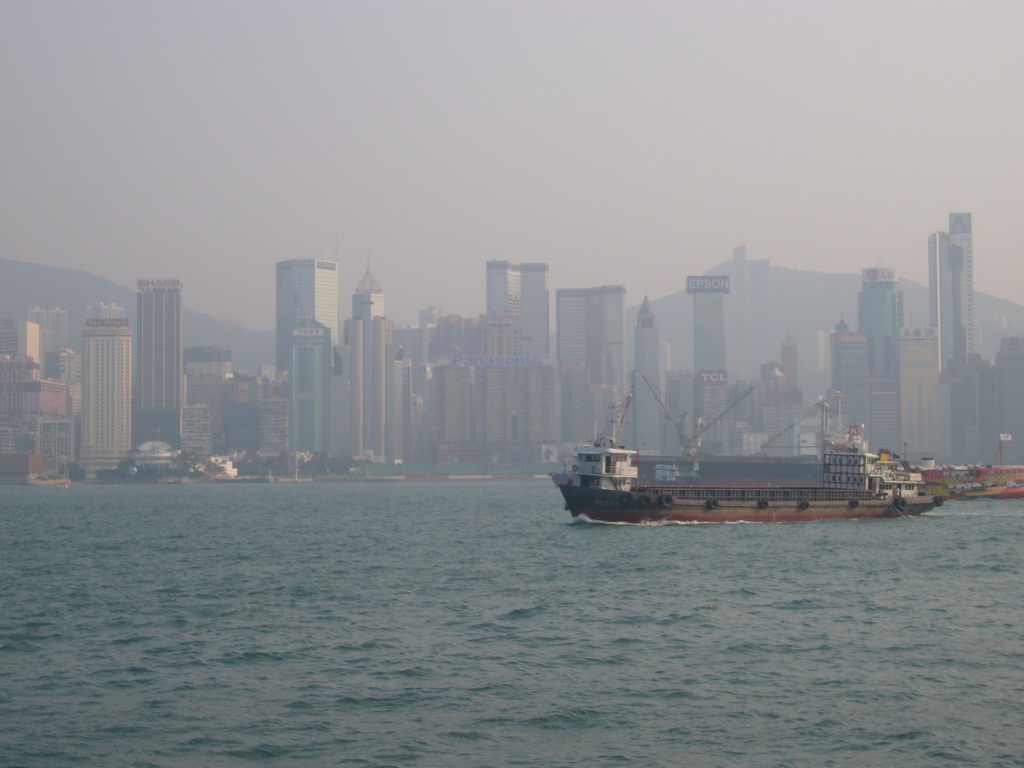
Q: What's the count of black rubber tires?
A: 9